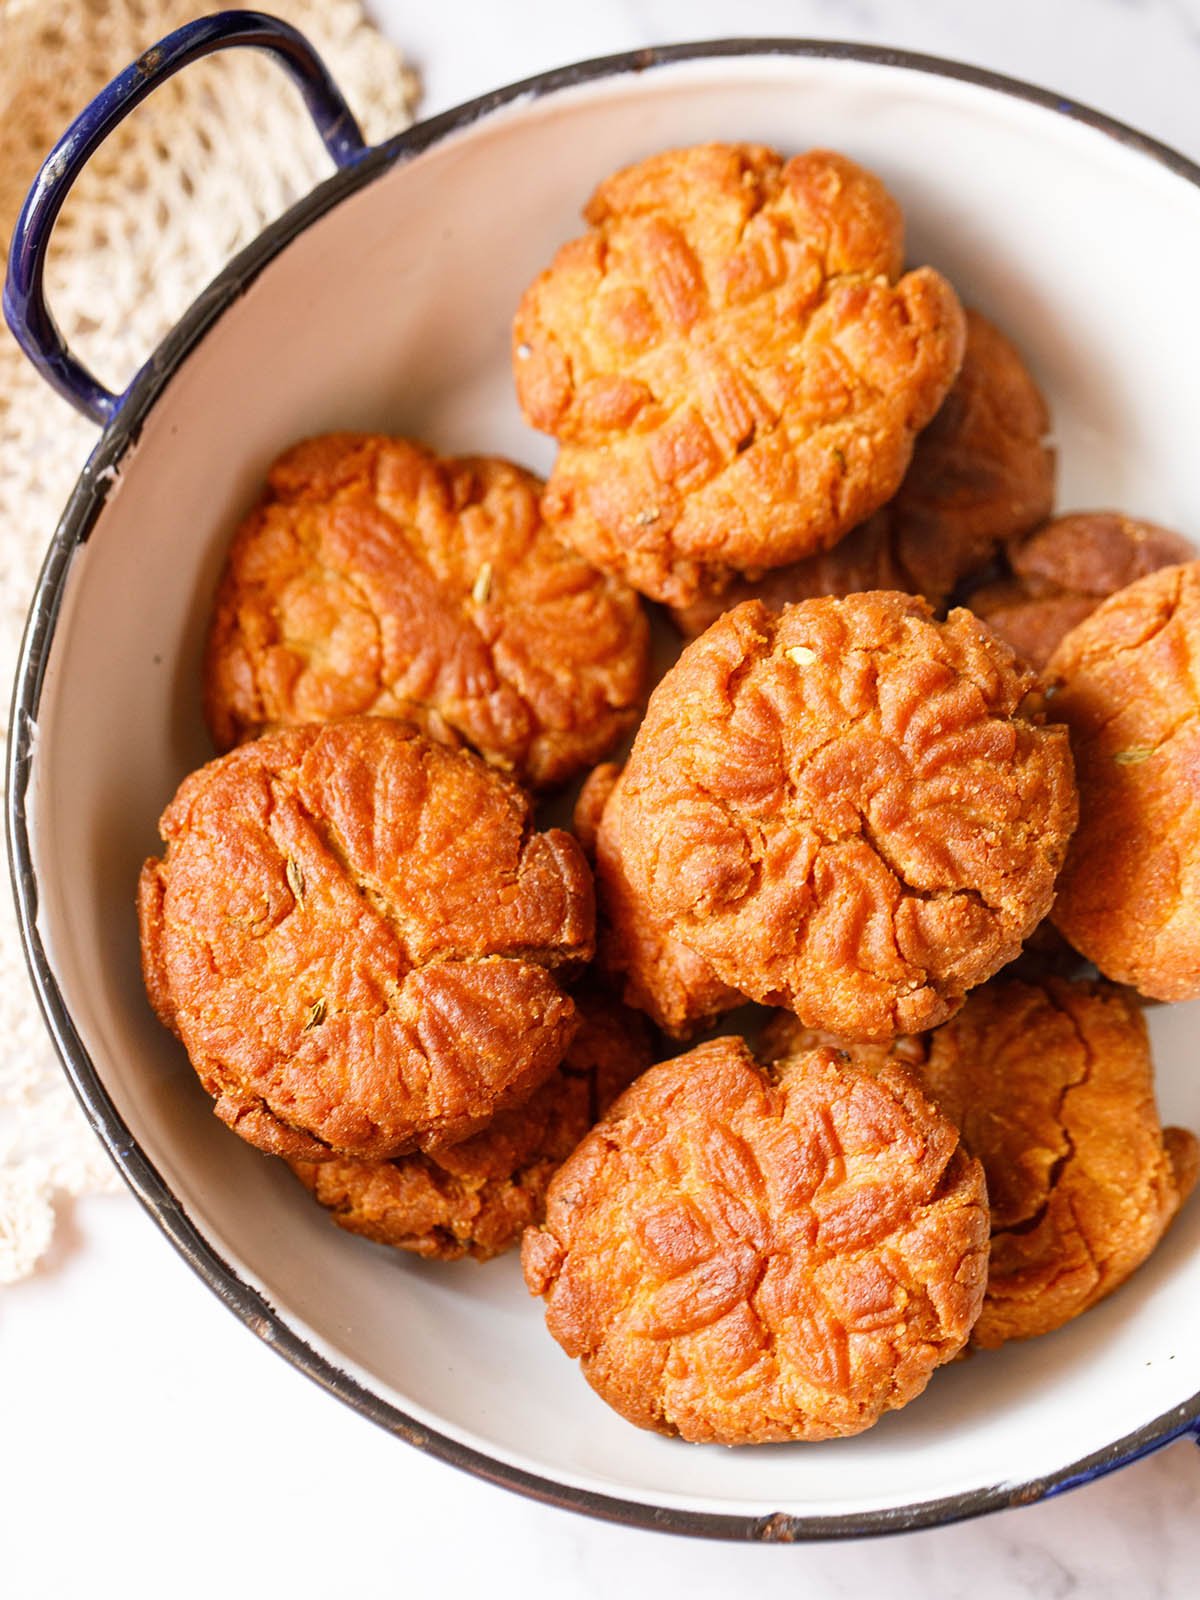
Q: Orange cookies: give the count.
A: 11